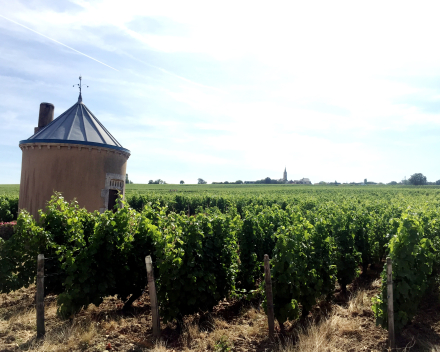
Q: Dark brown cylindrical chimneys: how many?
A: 1